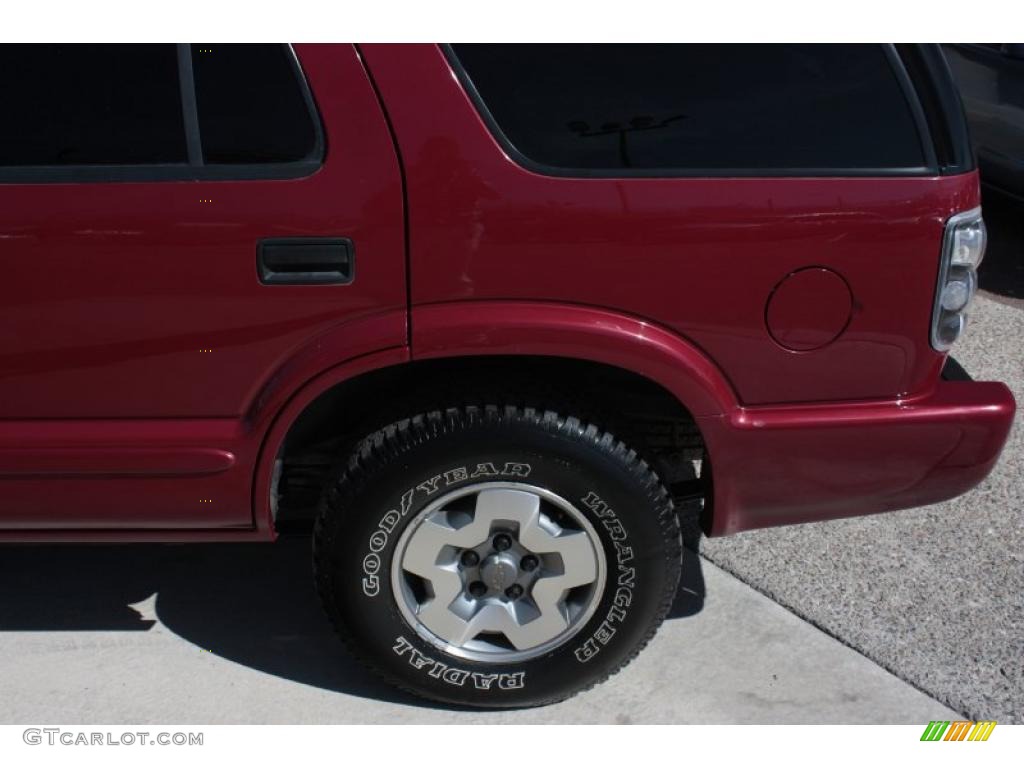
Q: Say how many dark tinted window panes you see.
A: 3